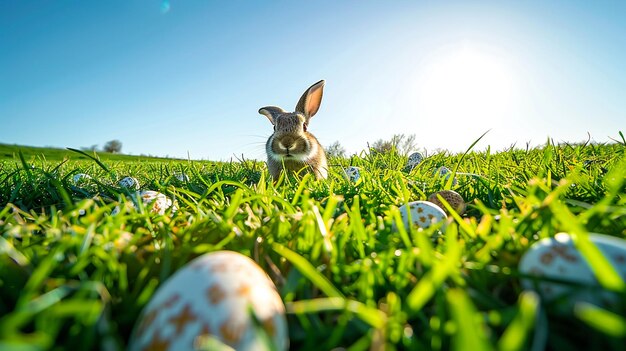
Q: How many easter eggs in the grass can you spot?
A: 11